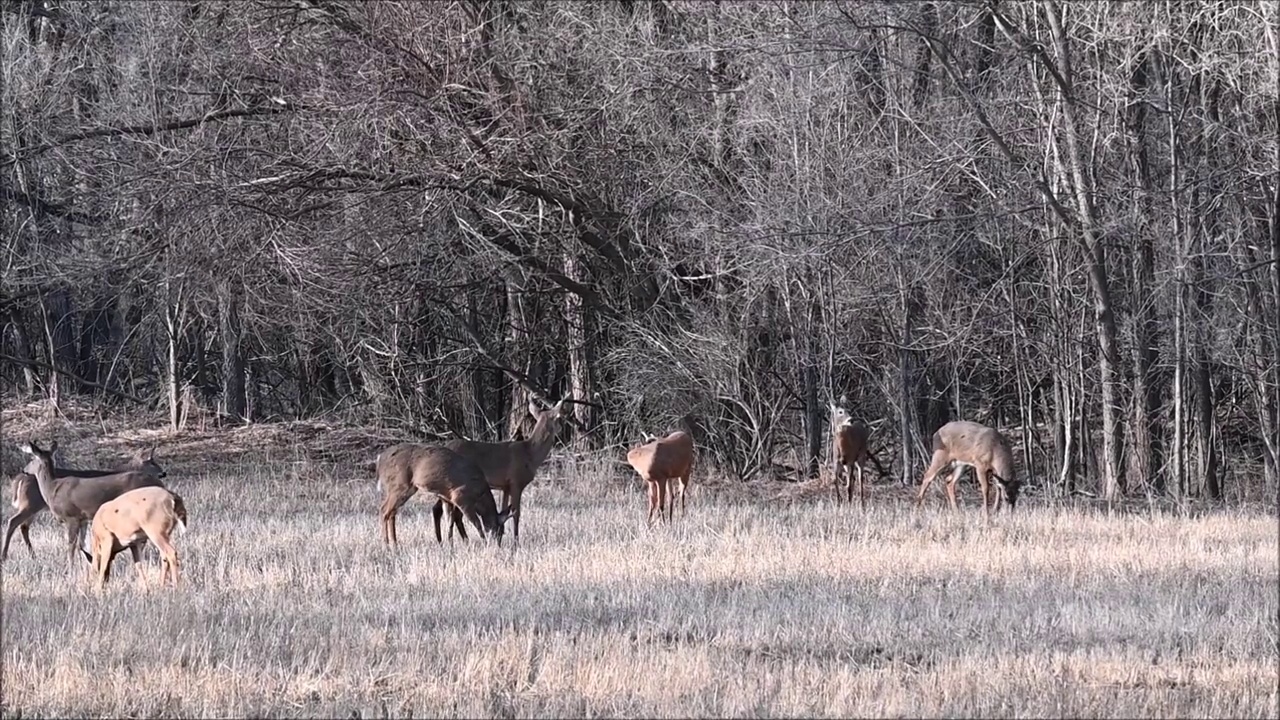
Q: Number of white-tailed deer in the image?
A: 8